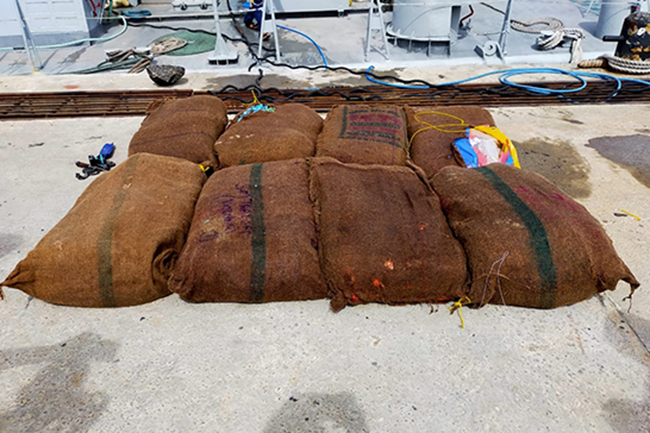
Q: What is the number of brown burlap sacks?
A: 8